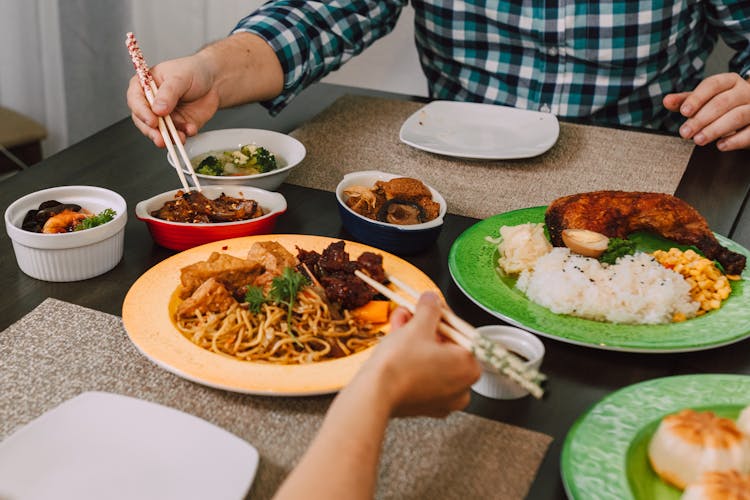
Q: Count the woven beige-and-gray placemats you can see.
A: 2